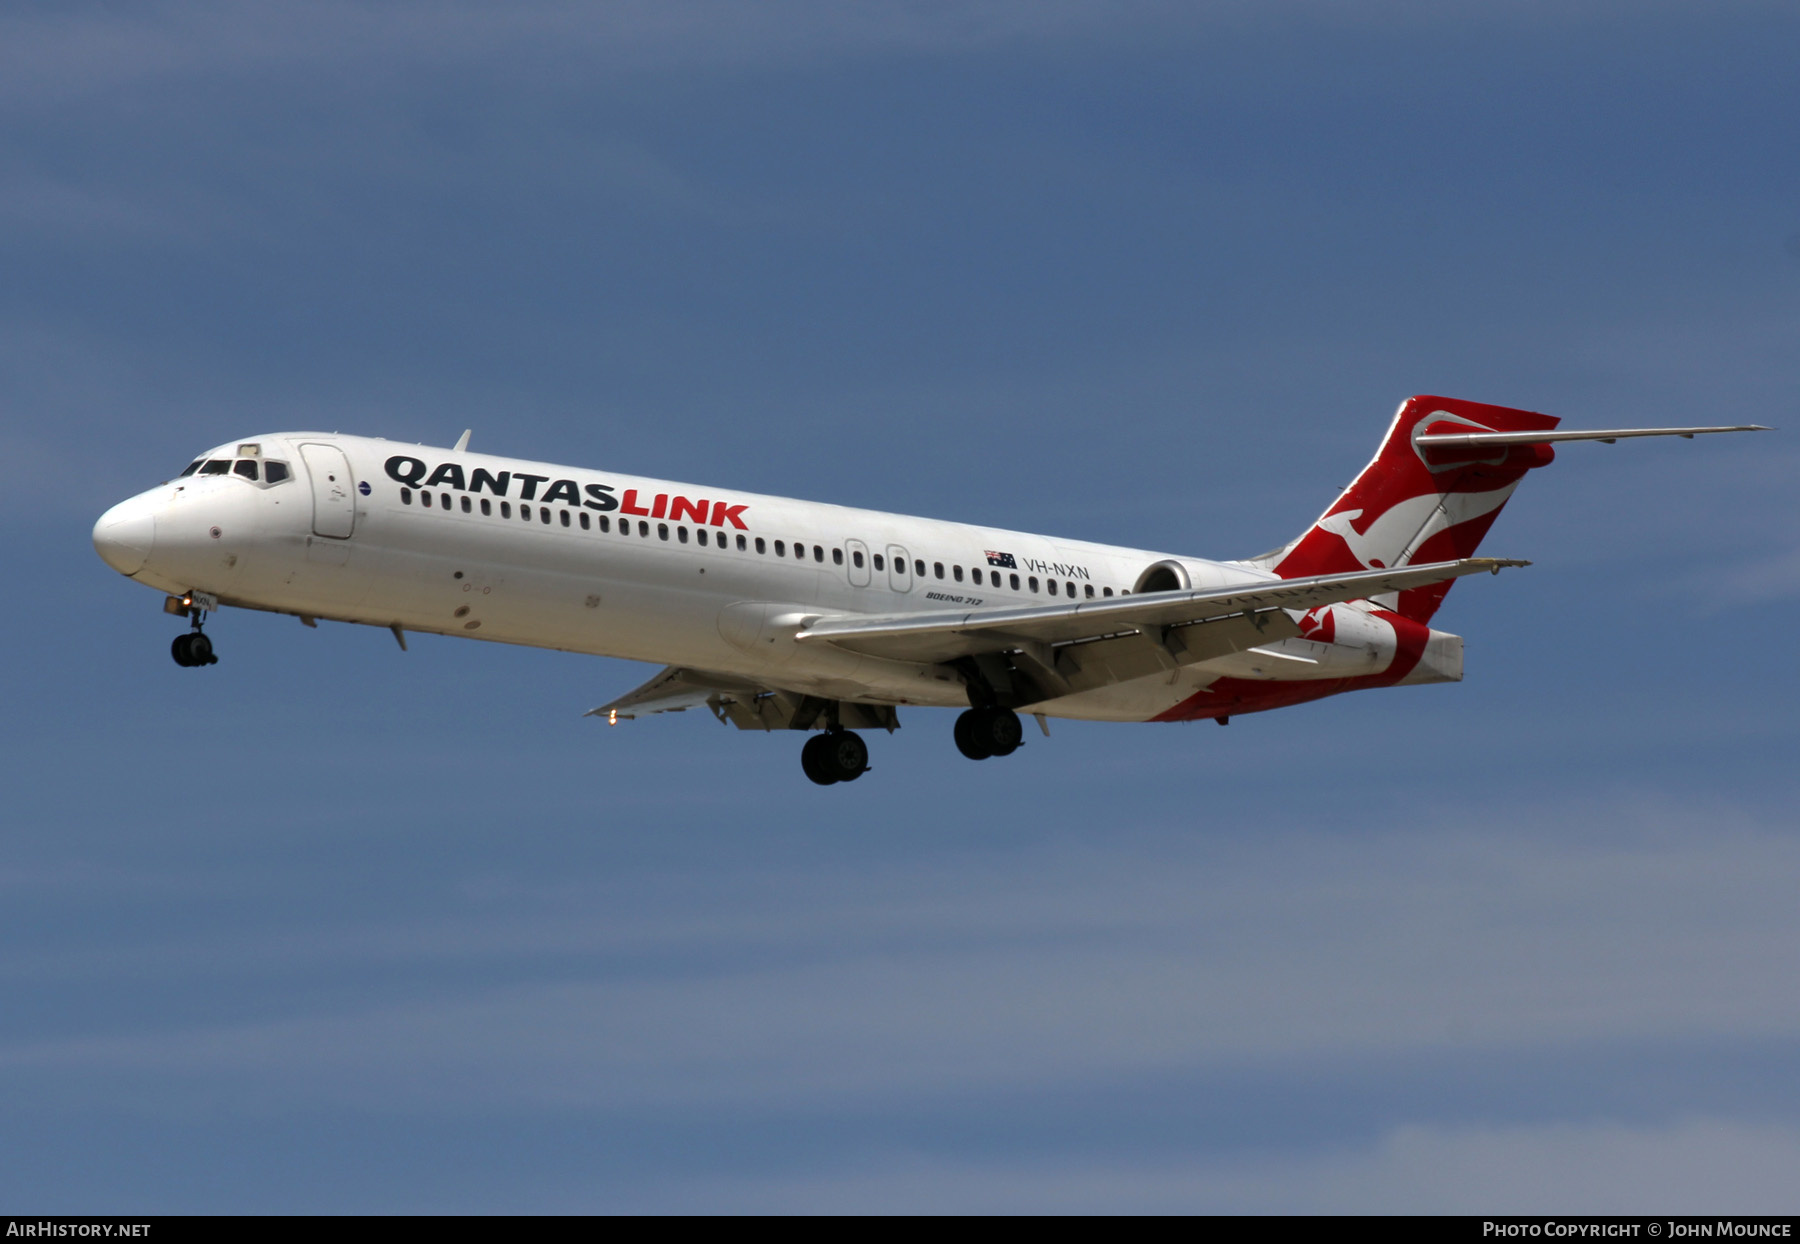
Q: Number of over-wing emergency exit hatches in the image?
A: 2